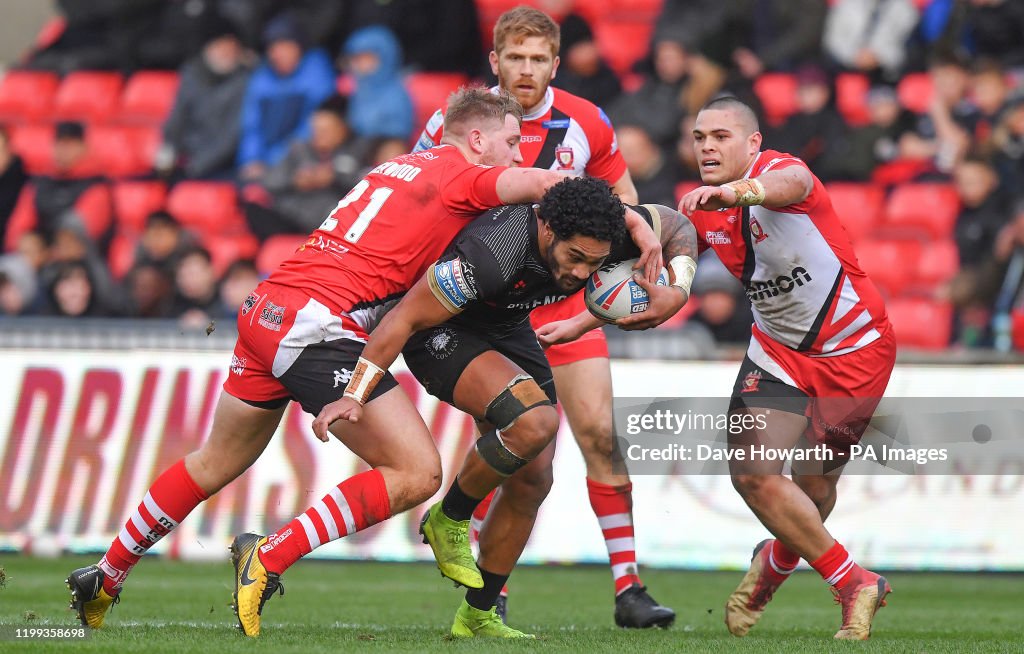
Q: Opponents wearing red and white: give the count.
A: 3